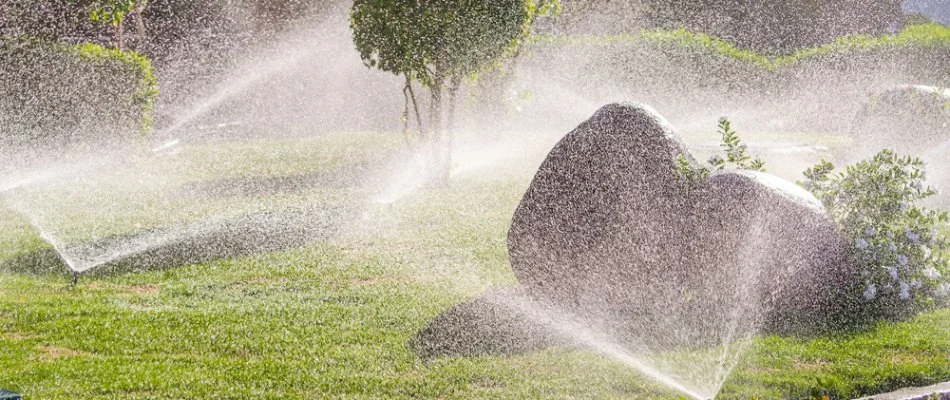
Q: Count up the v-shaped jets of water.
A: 2